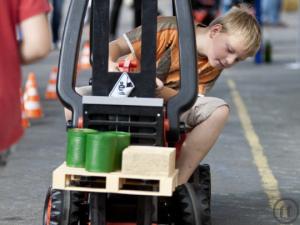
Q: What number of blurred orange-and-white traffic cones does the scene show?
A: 4